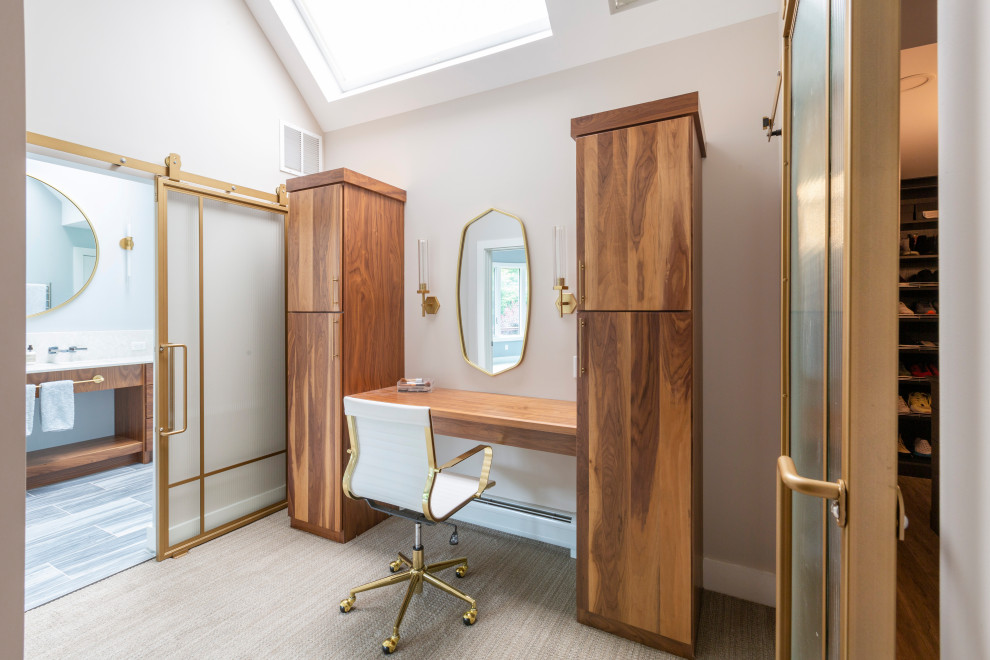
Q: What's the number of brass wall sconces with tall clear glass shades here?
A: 2